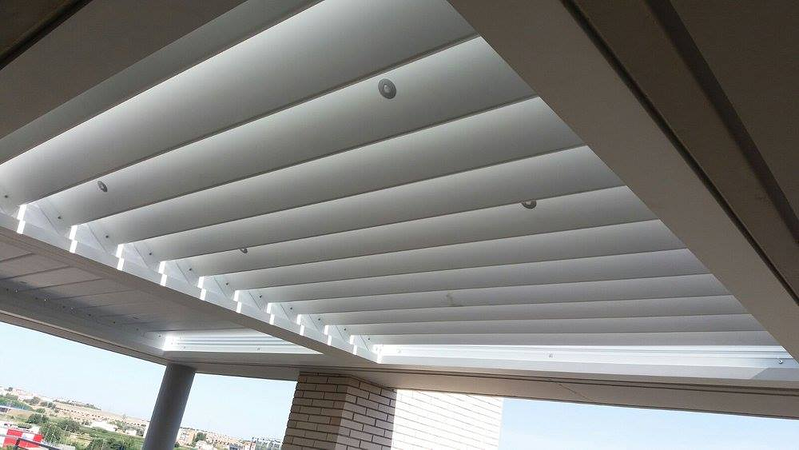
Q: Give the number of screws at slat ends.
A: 11